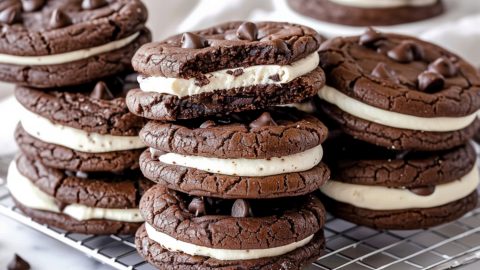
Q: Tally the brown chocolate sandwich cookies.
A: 9